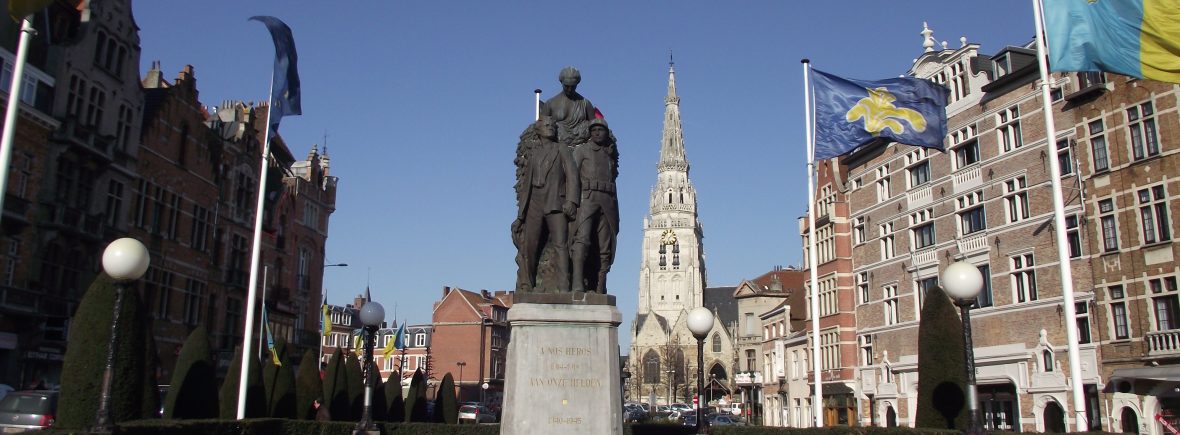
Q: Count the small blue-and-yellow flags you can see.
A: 4